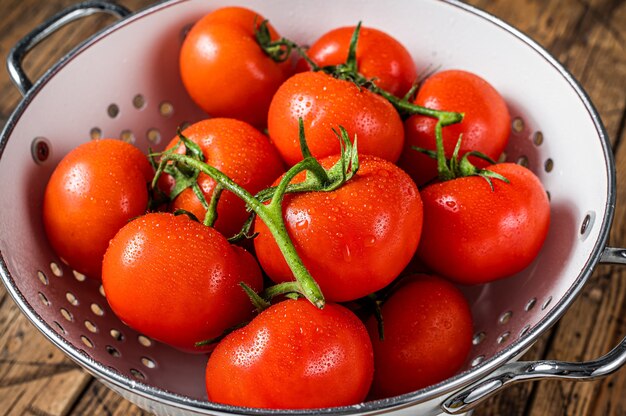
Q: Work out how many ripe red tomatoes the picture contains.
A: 11